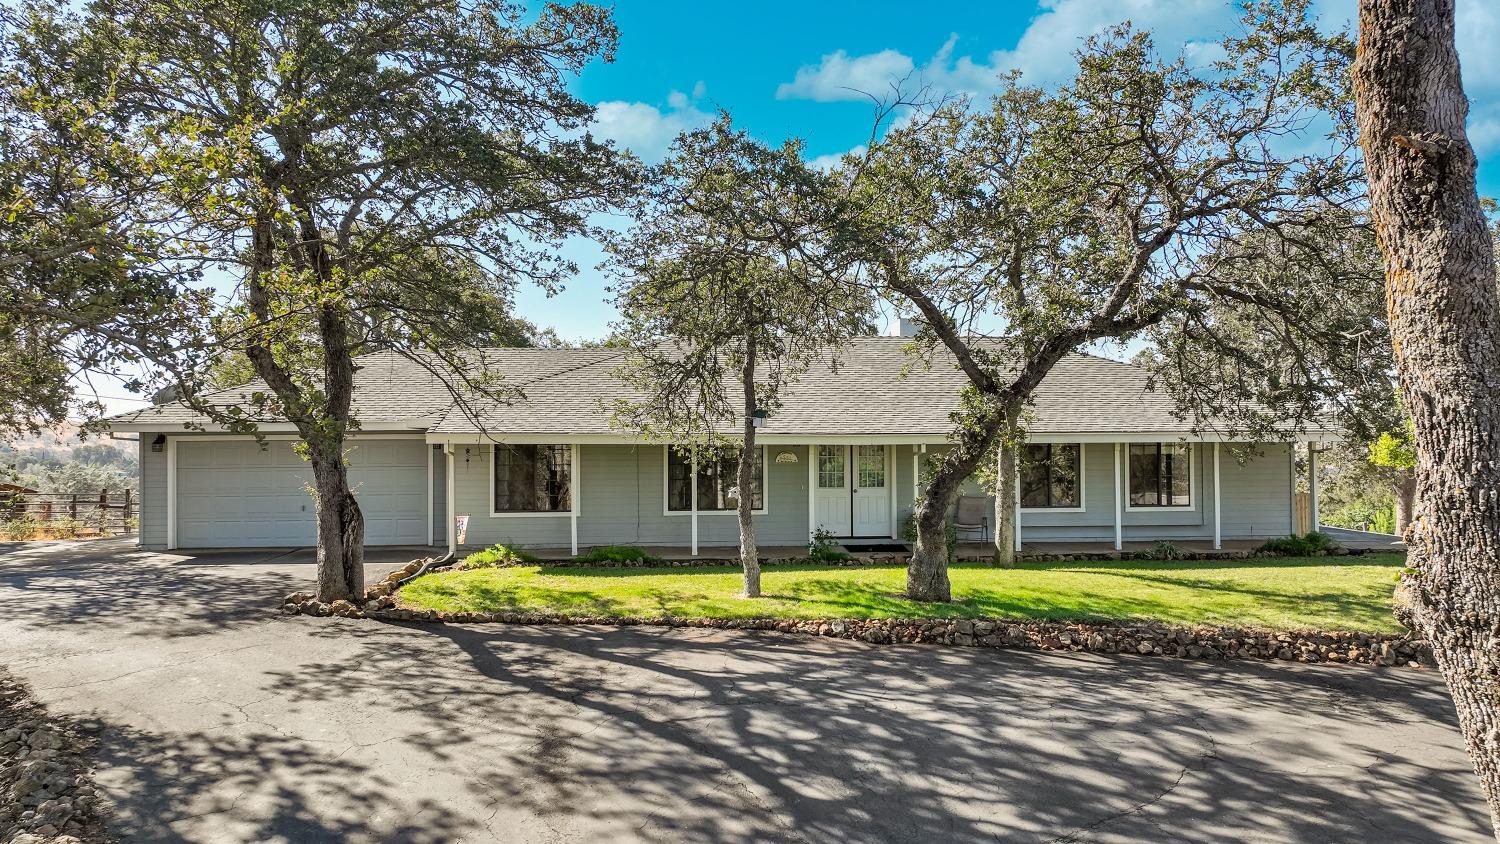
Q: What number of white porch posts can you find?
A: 9